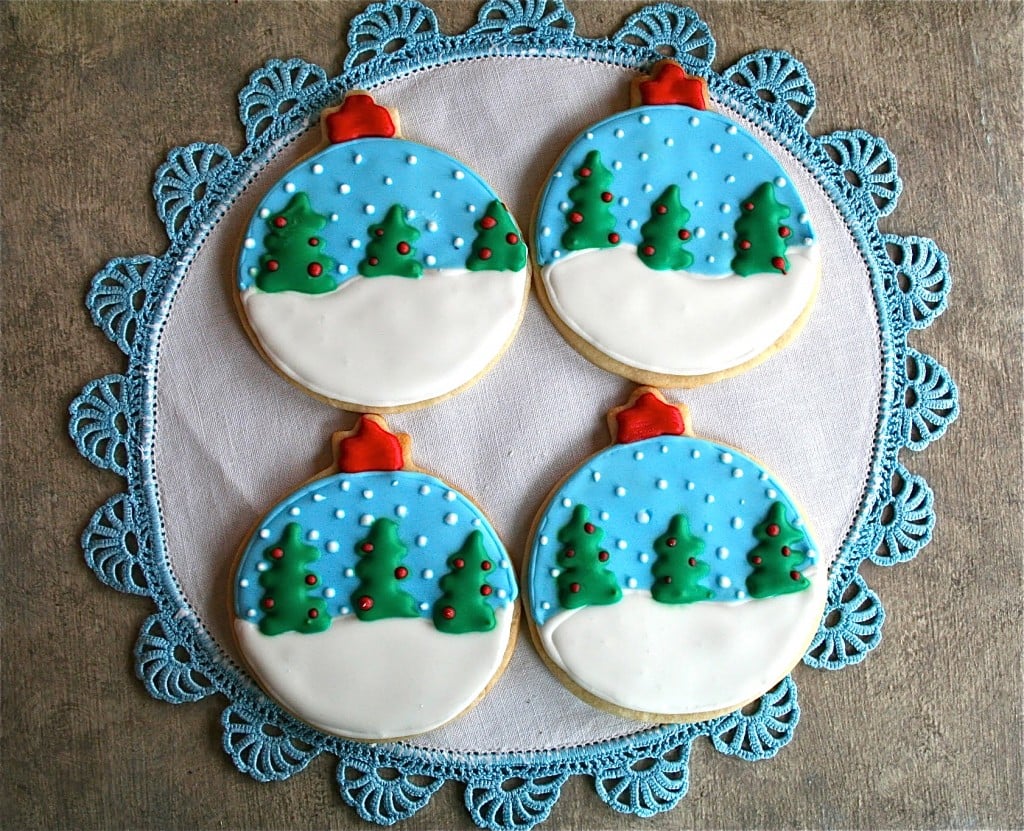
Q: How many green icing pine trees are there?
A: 12